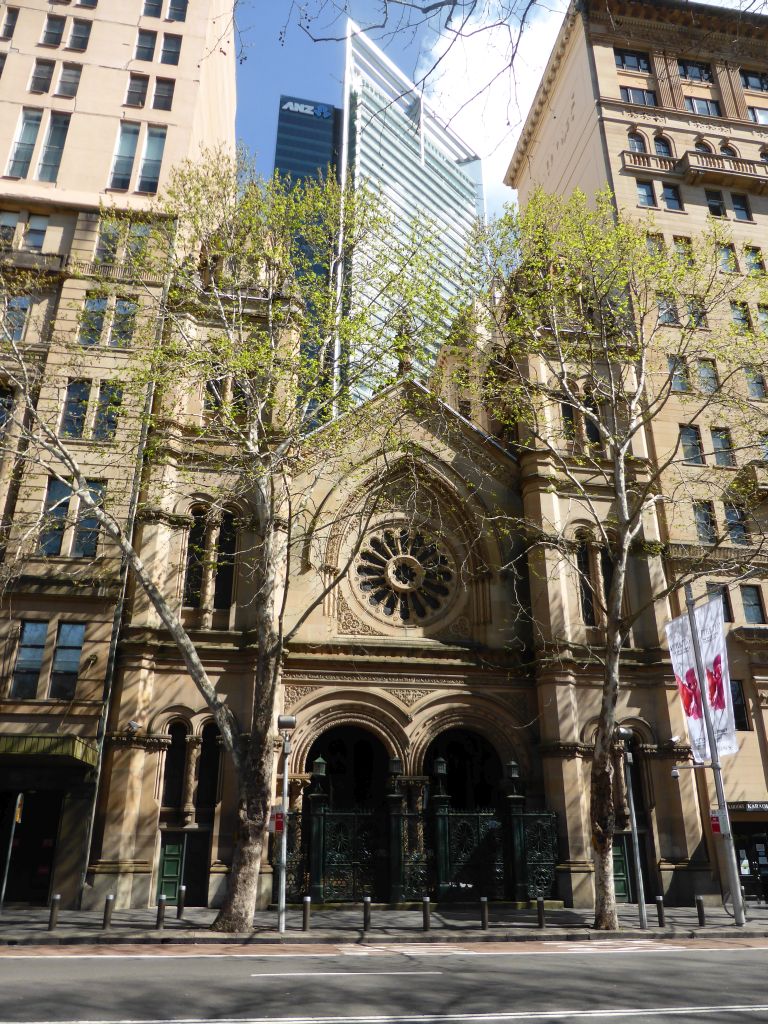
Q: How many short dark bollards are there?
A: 11